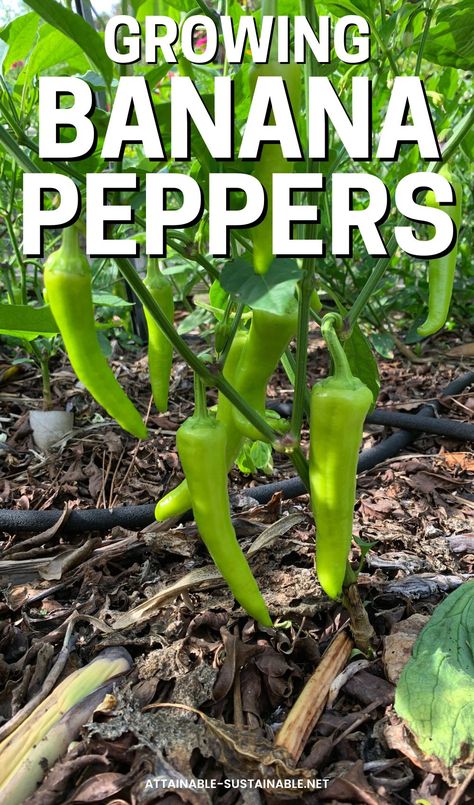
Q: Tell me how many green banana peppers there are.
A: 8